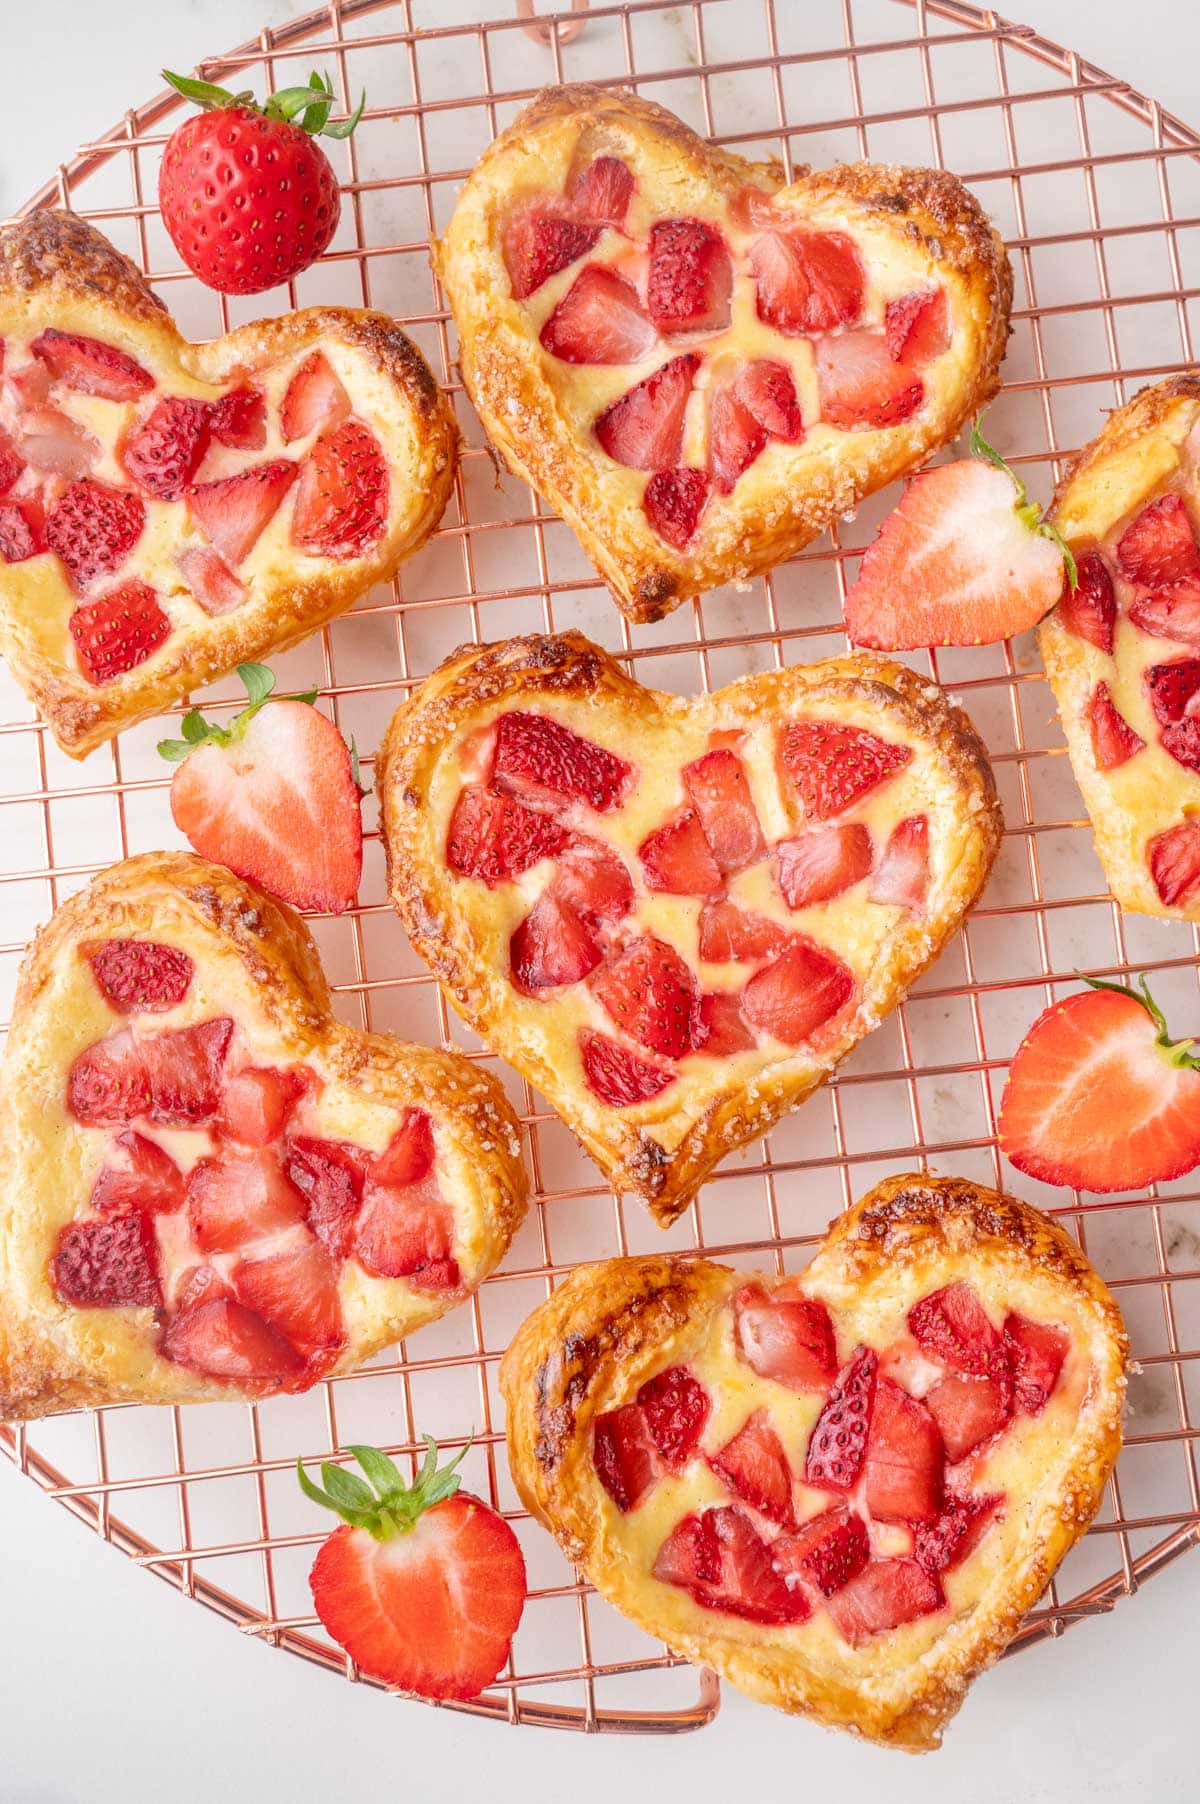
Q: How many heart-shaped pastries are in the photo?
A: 6